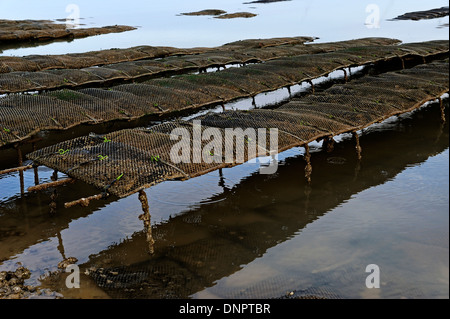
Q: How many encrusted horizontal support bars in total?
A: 3